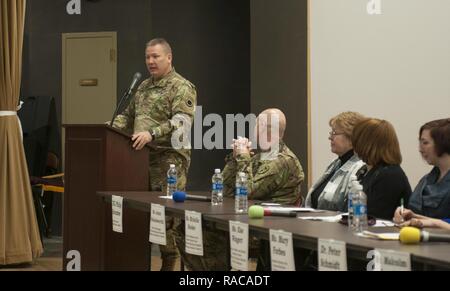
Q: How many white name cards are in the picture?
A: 7